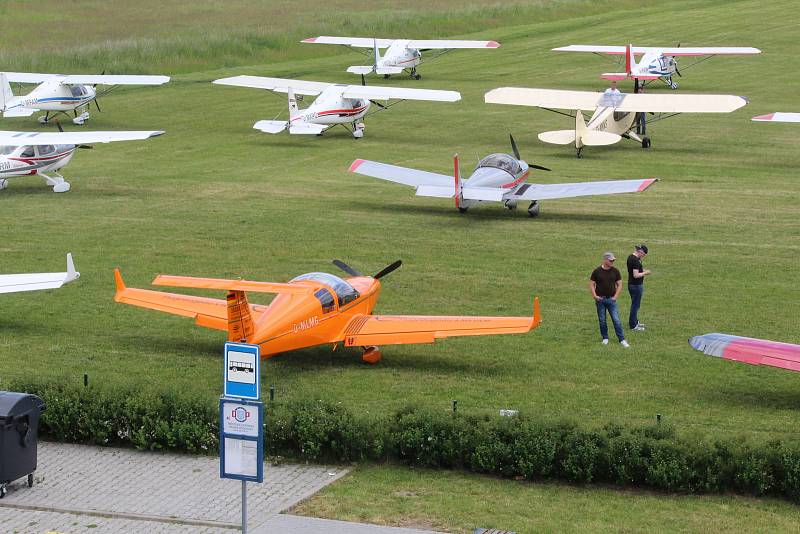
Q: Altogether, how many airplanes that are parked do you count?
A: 11